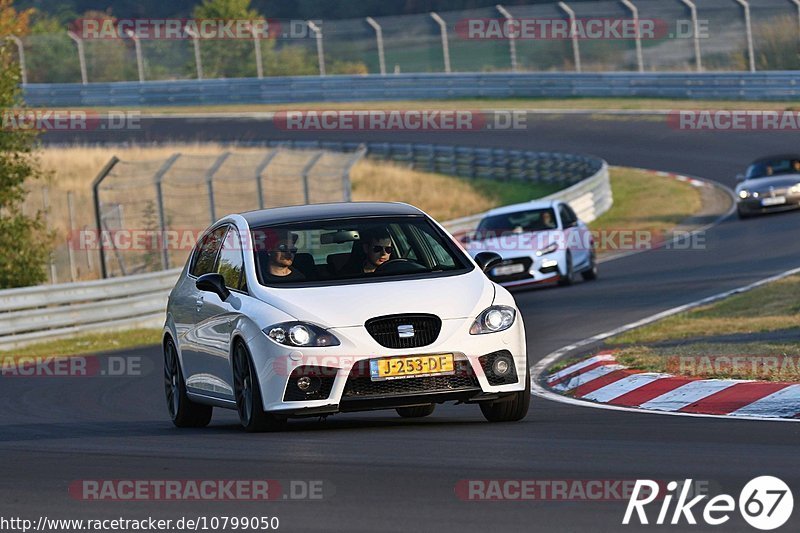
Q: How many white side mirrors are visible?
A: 0